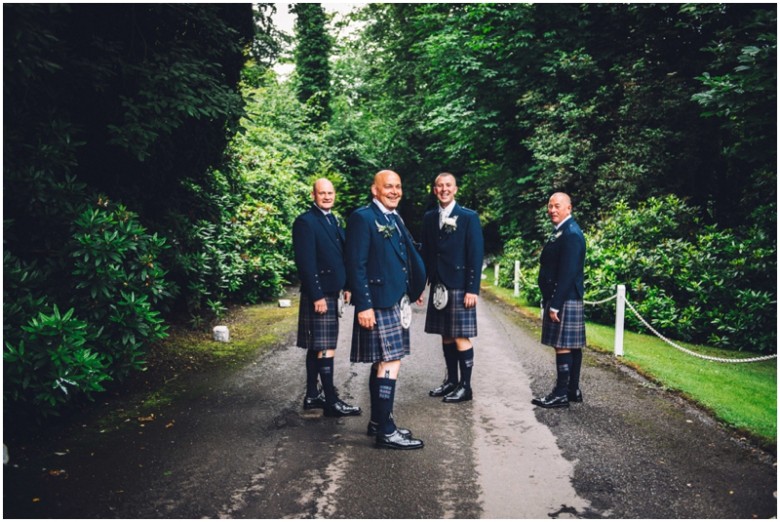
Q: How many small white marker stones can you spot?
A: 2